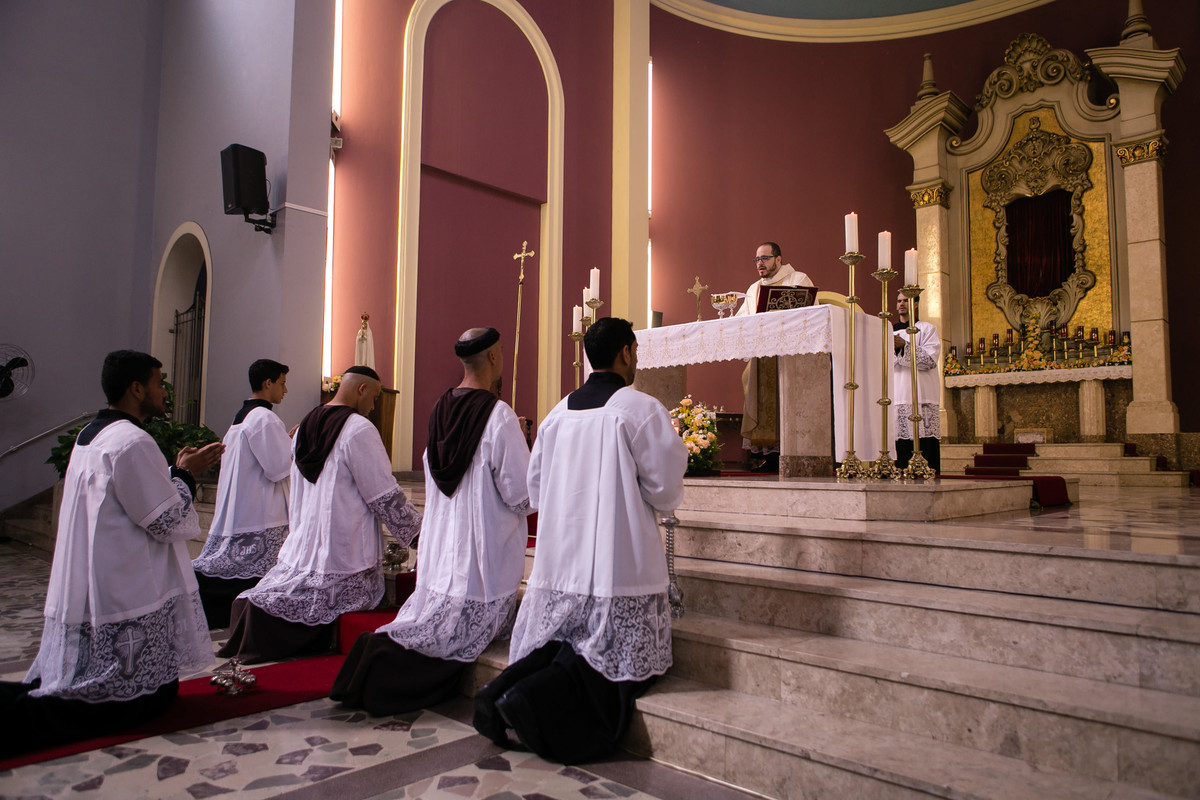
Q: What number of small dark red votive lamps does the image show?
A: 12